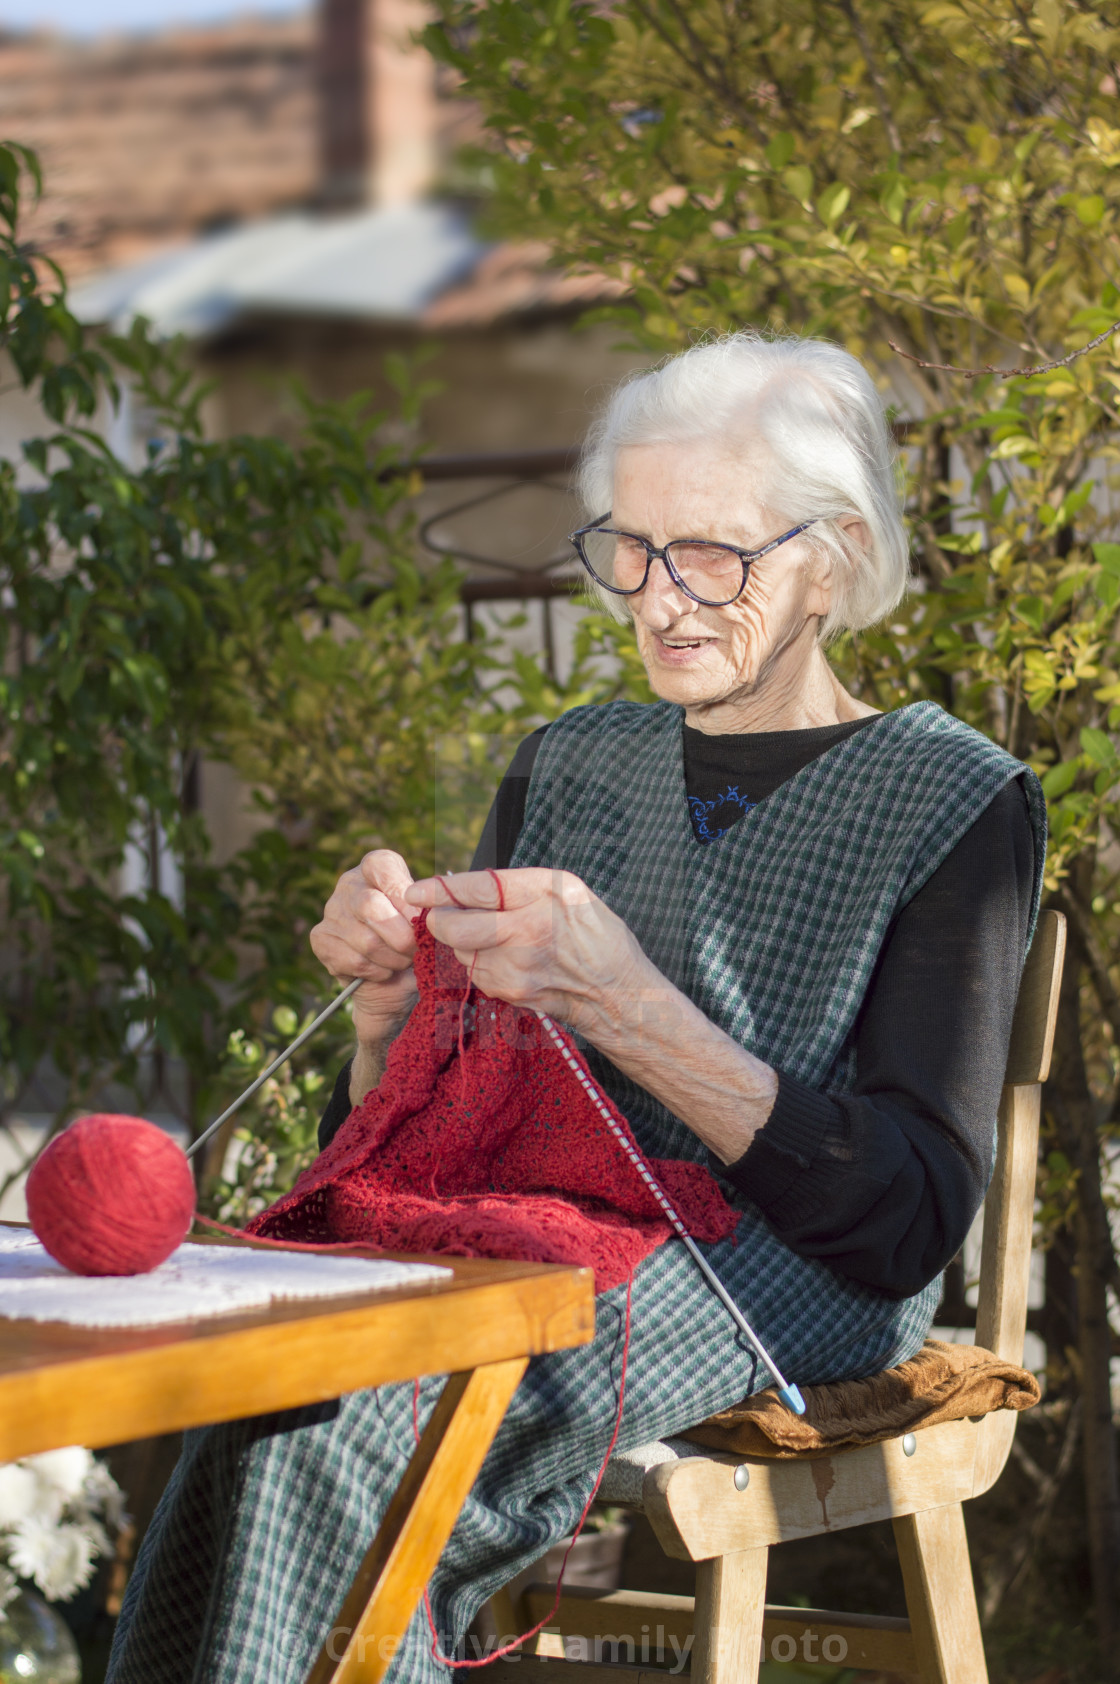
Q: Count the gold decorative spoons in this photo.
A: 0